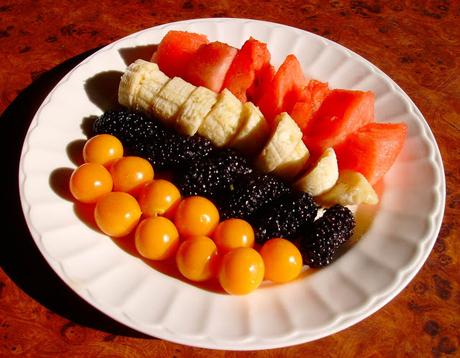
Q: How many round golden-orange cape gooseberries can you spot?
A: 11